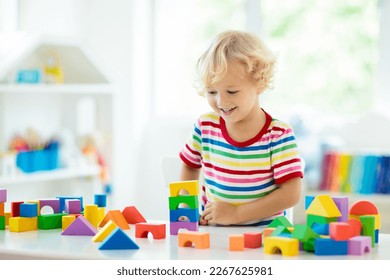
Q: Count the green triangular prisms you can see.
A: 3